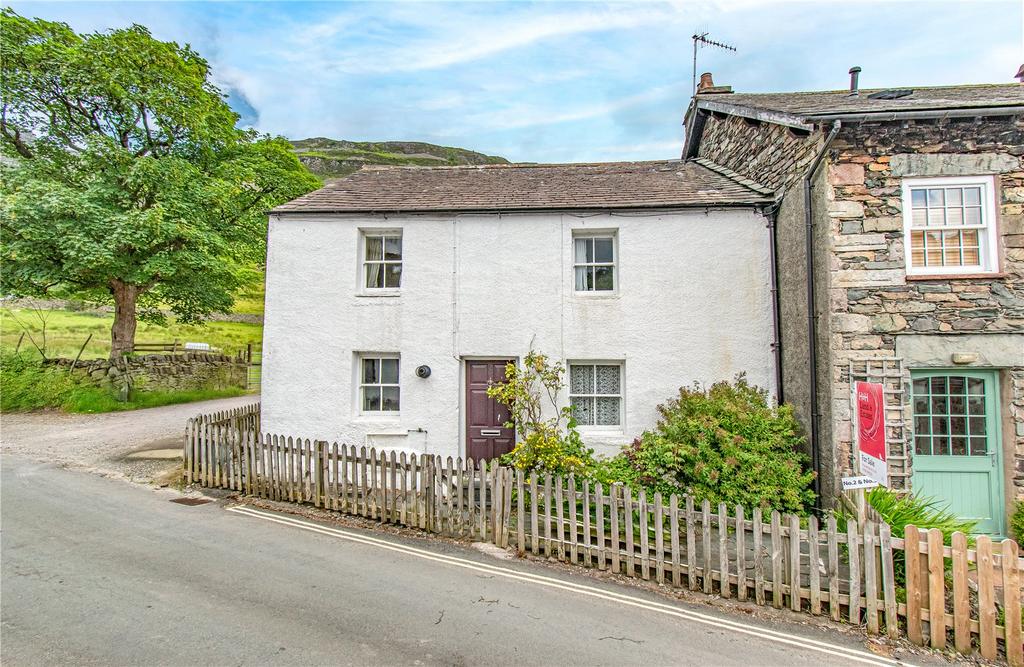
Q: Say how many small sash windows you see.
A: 4